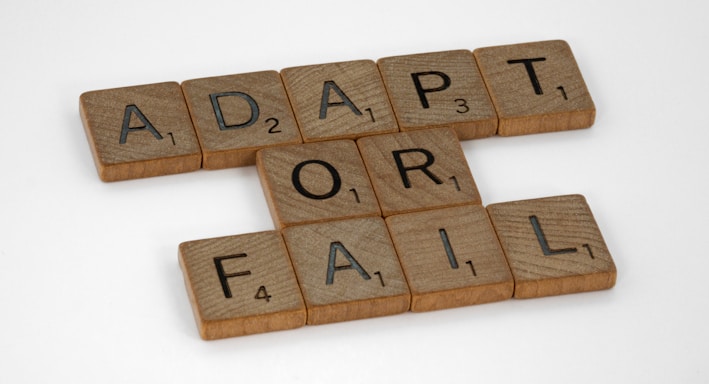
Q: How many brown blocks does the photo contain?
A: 11